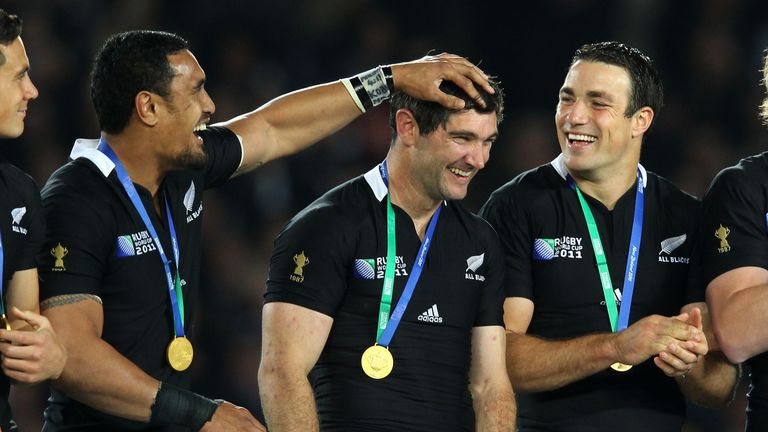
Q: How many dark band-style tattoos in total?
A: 1